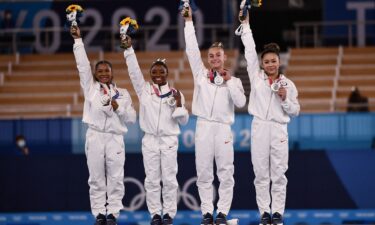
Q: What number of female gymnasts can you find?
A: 4